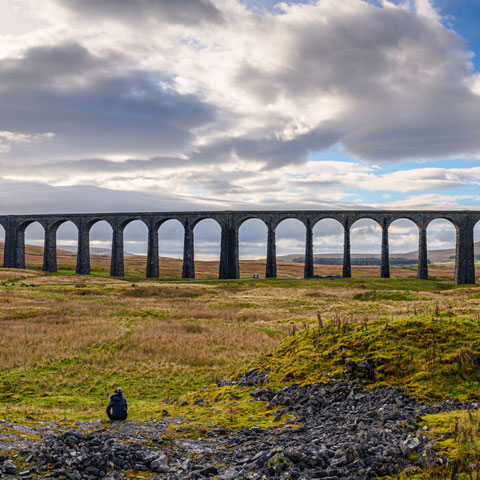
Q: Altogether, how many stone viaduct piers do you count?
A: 13